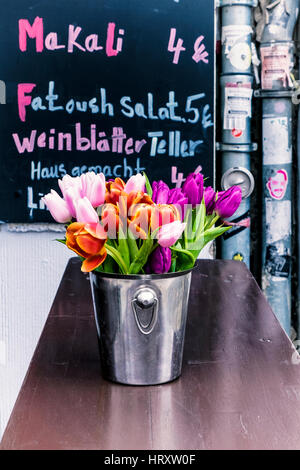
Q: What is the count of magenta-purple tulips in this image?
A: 6